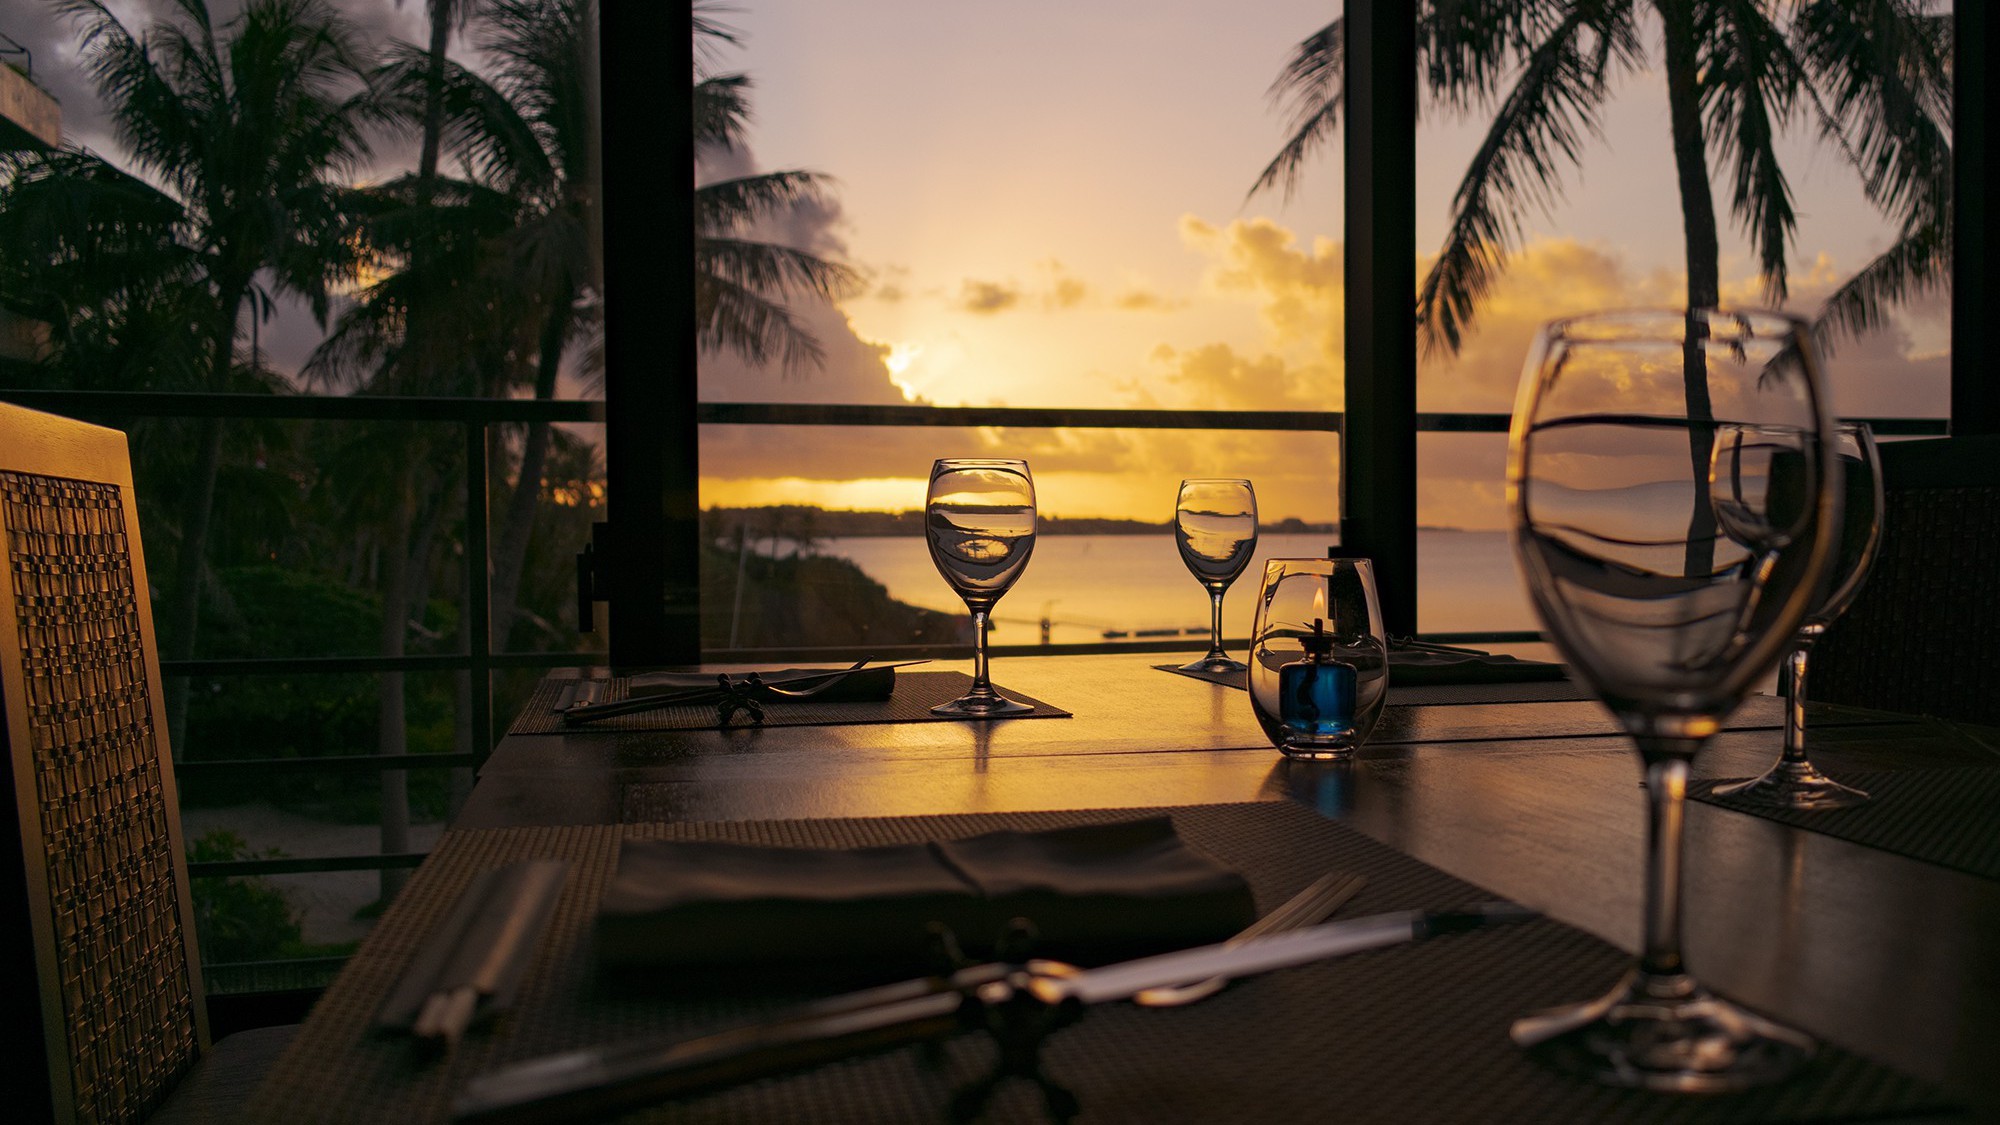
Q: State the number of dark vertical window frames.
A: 3